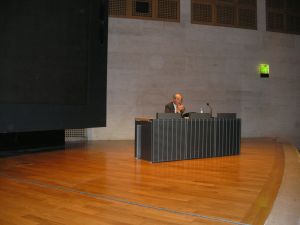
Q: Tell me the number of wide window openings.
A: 3